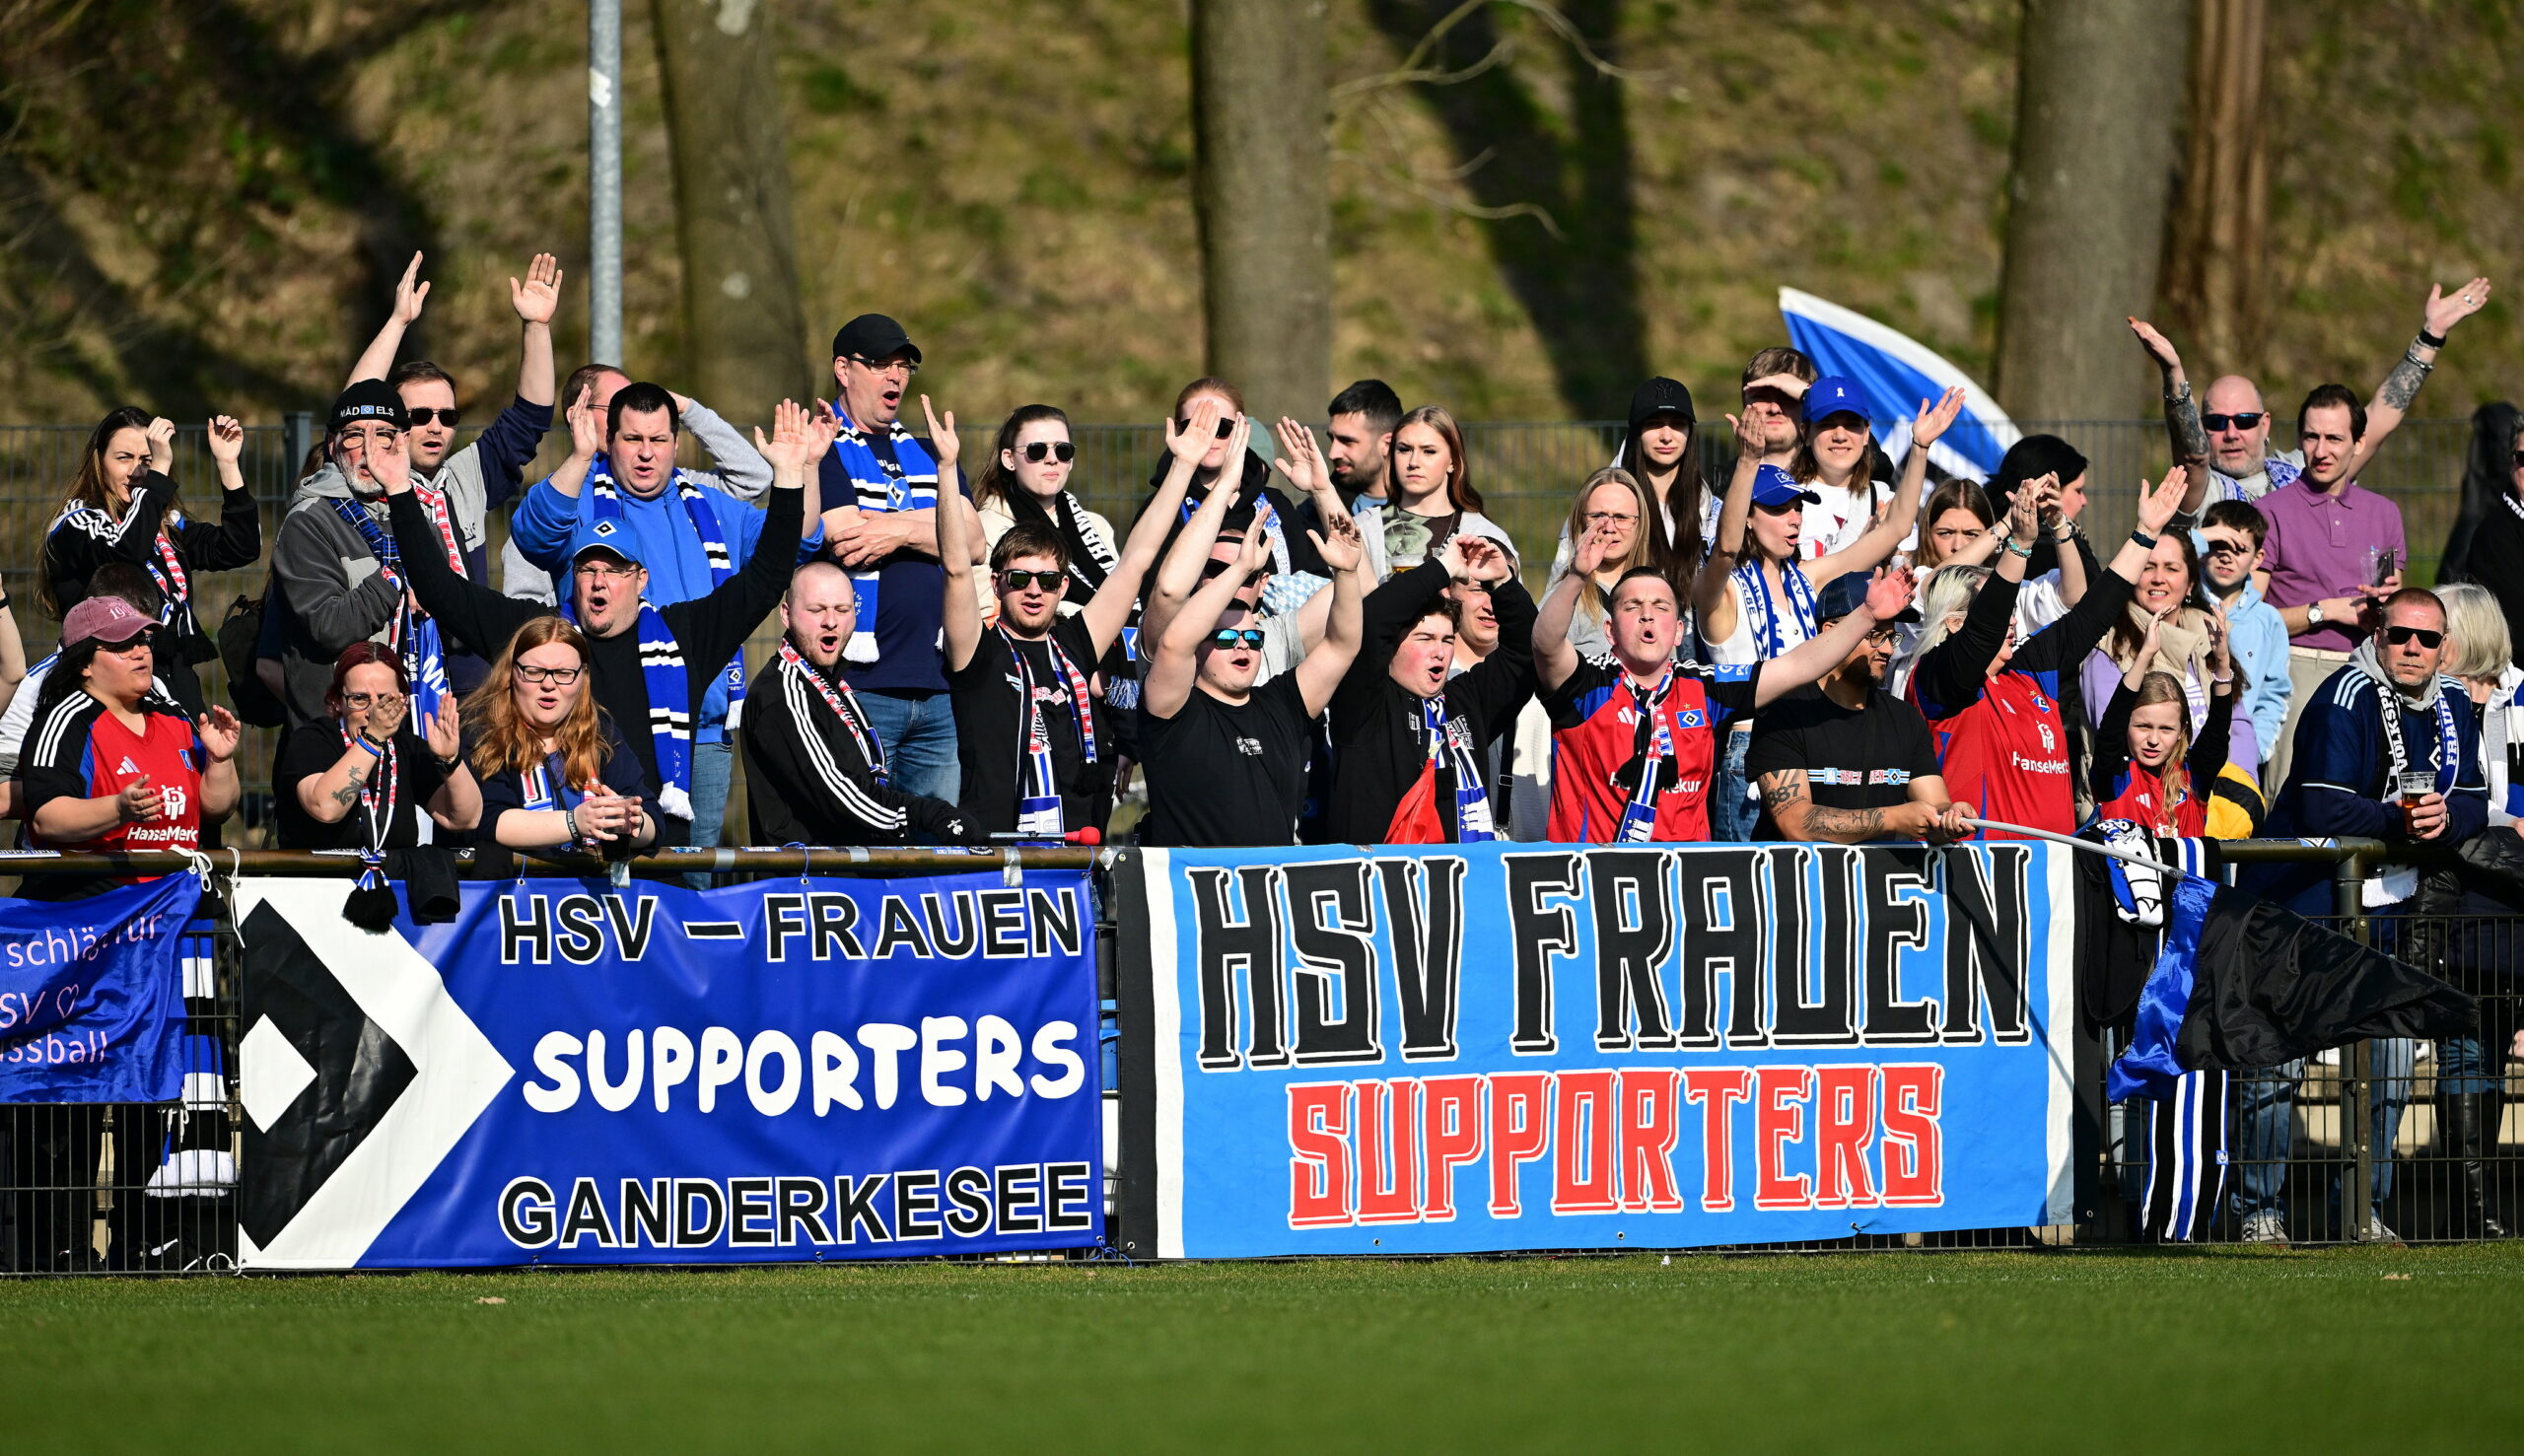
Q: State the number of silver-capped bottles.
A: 0